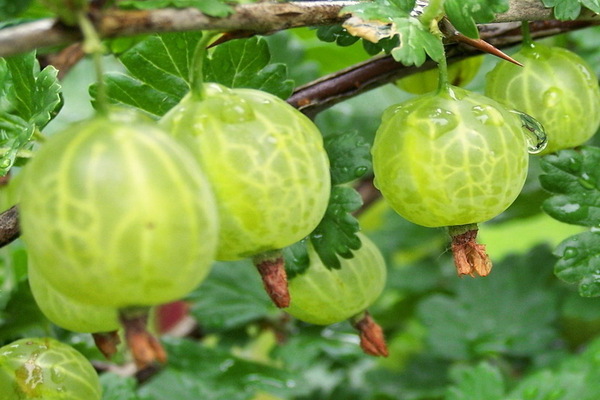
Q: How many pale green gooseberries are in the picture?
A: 8